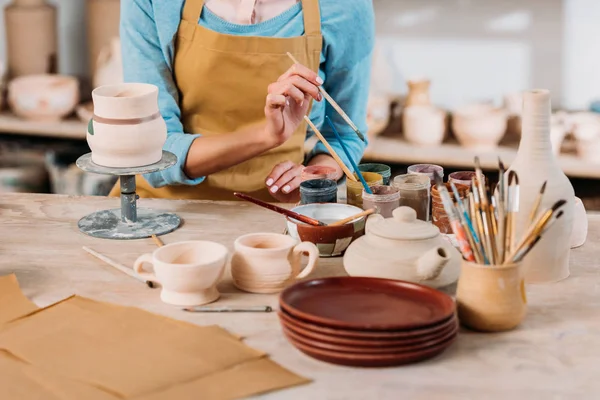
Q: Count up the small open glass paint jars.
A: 9